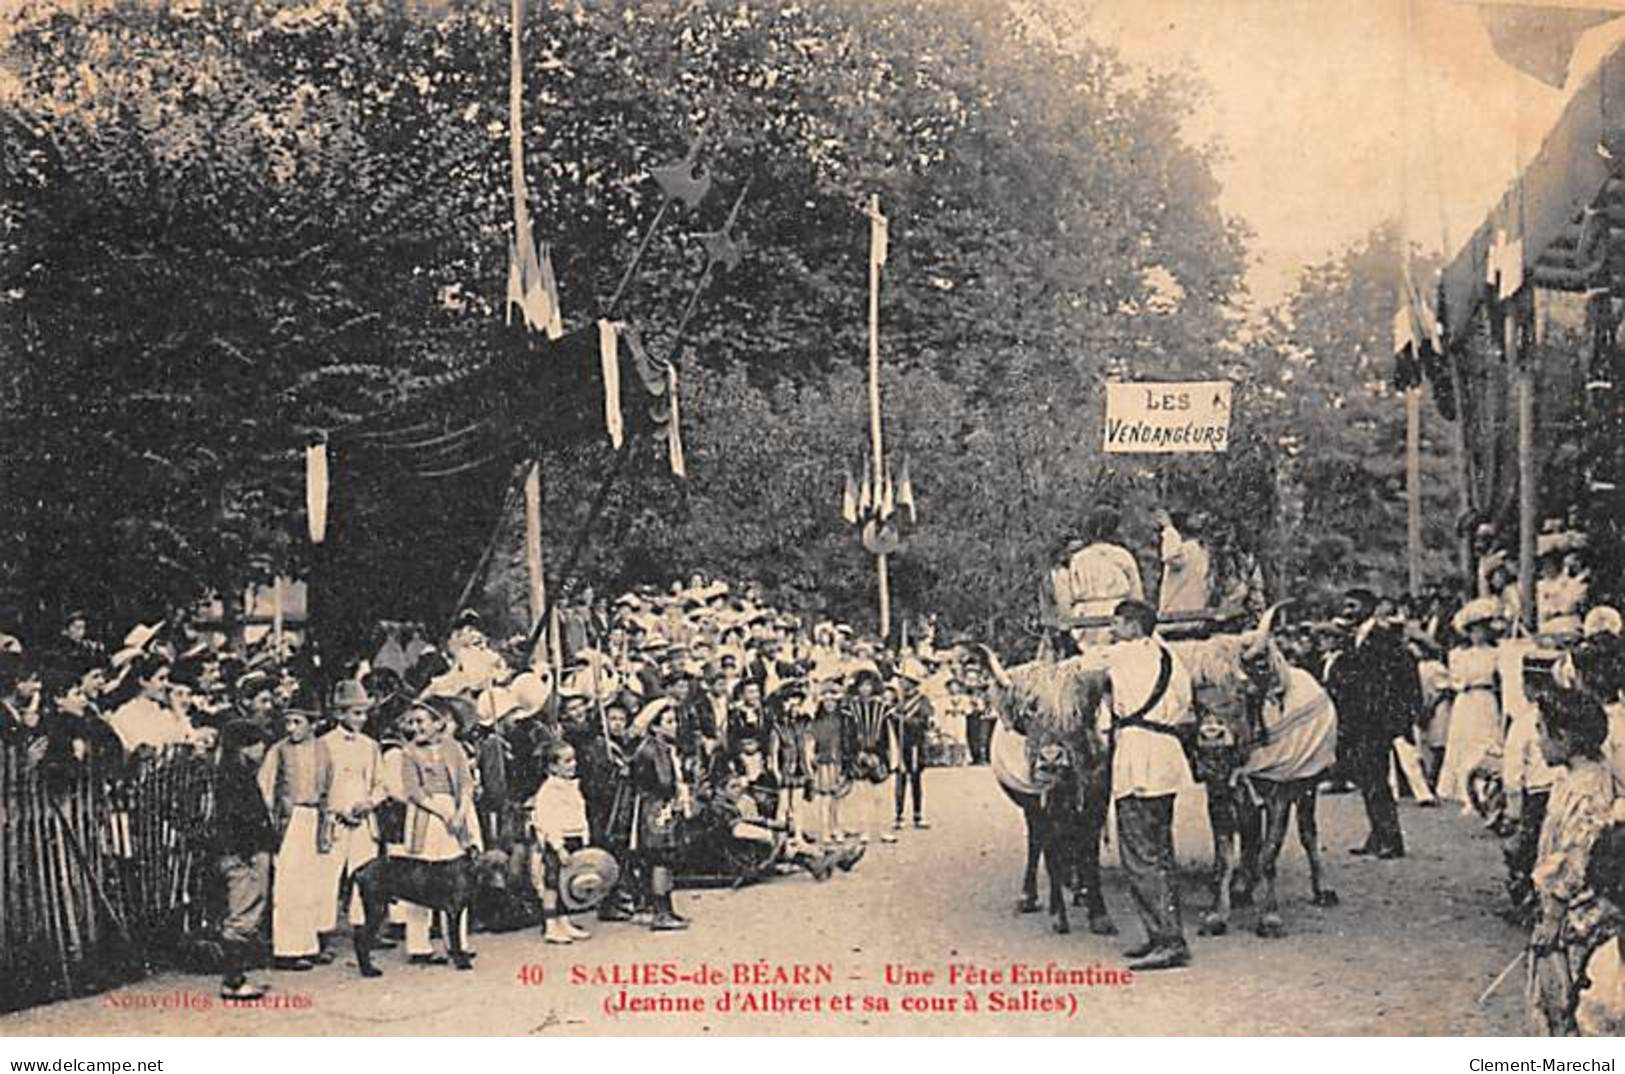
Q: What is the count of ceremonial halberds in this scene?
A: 2